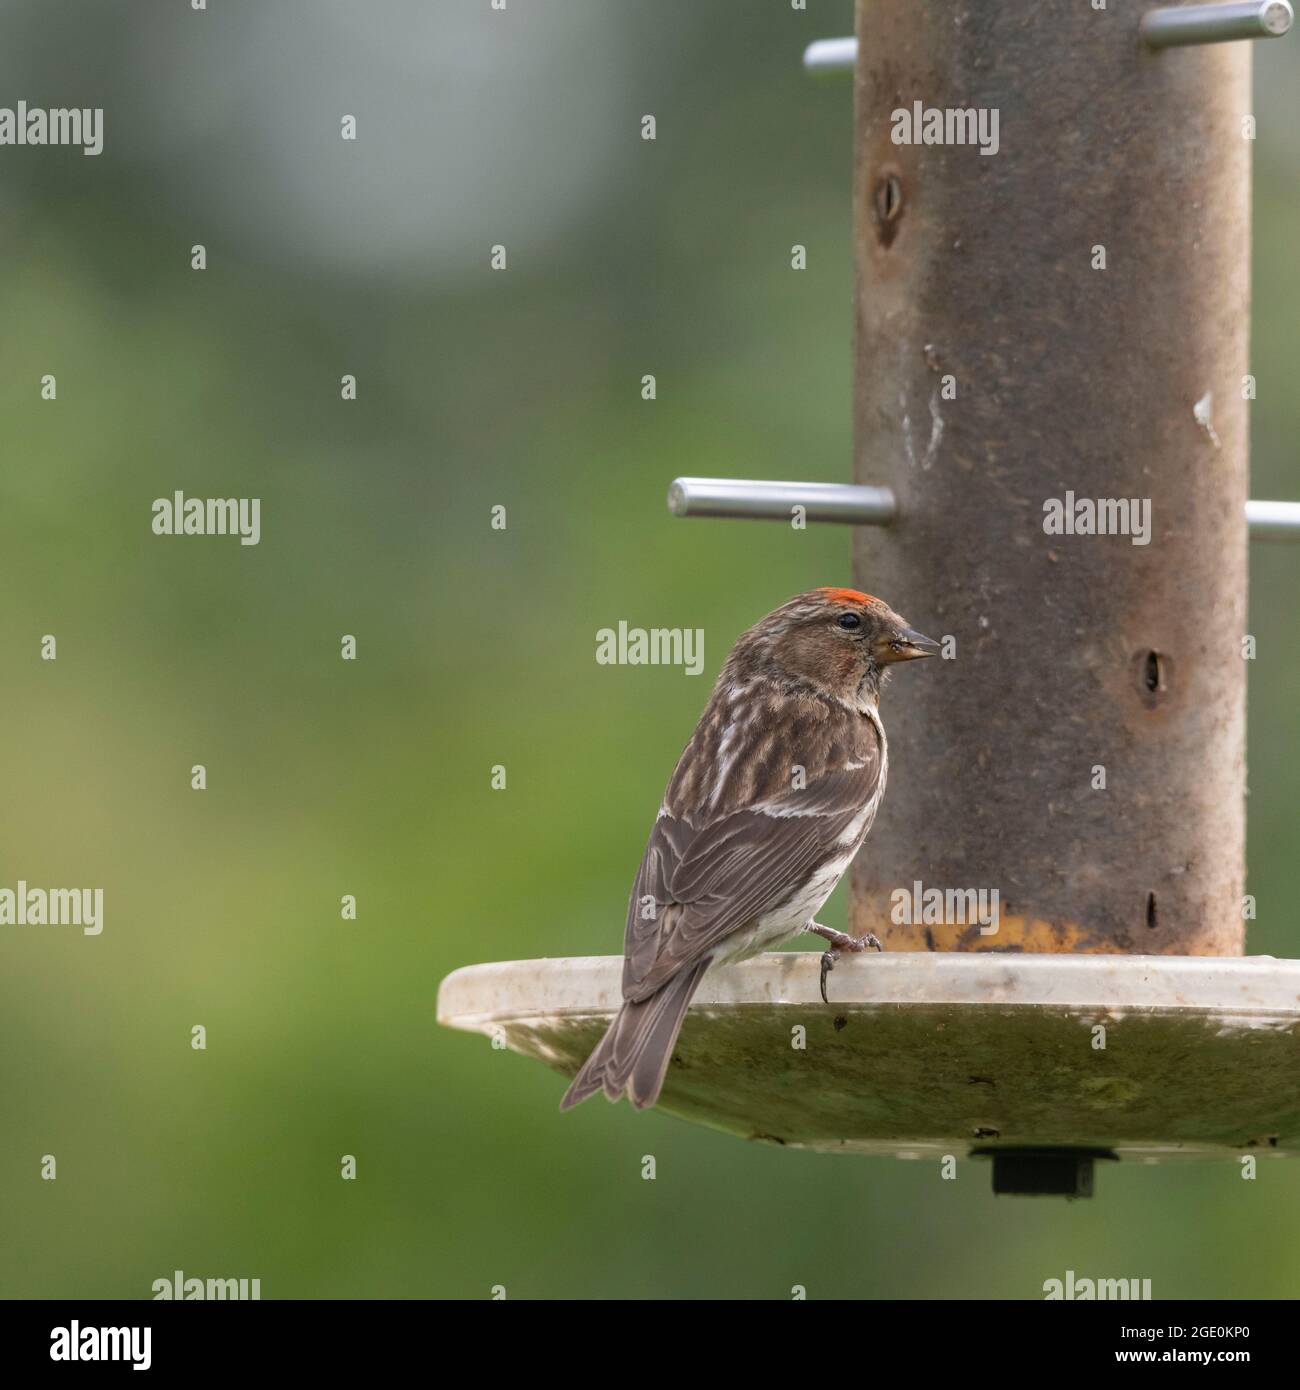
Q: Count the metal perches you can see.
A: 4